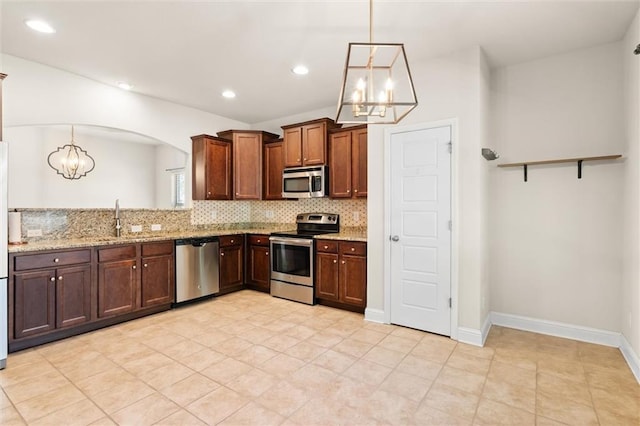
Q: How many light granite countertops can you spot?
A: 2